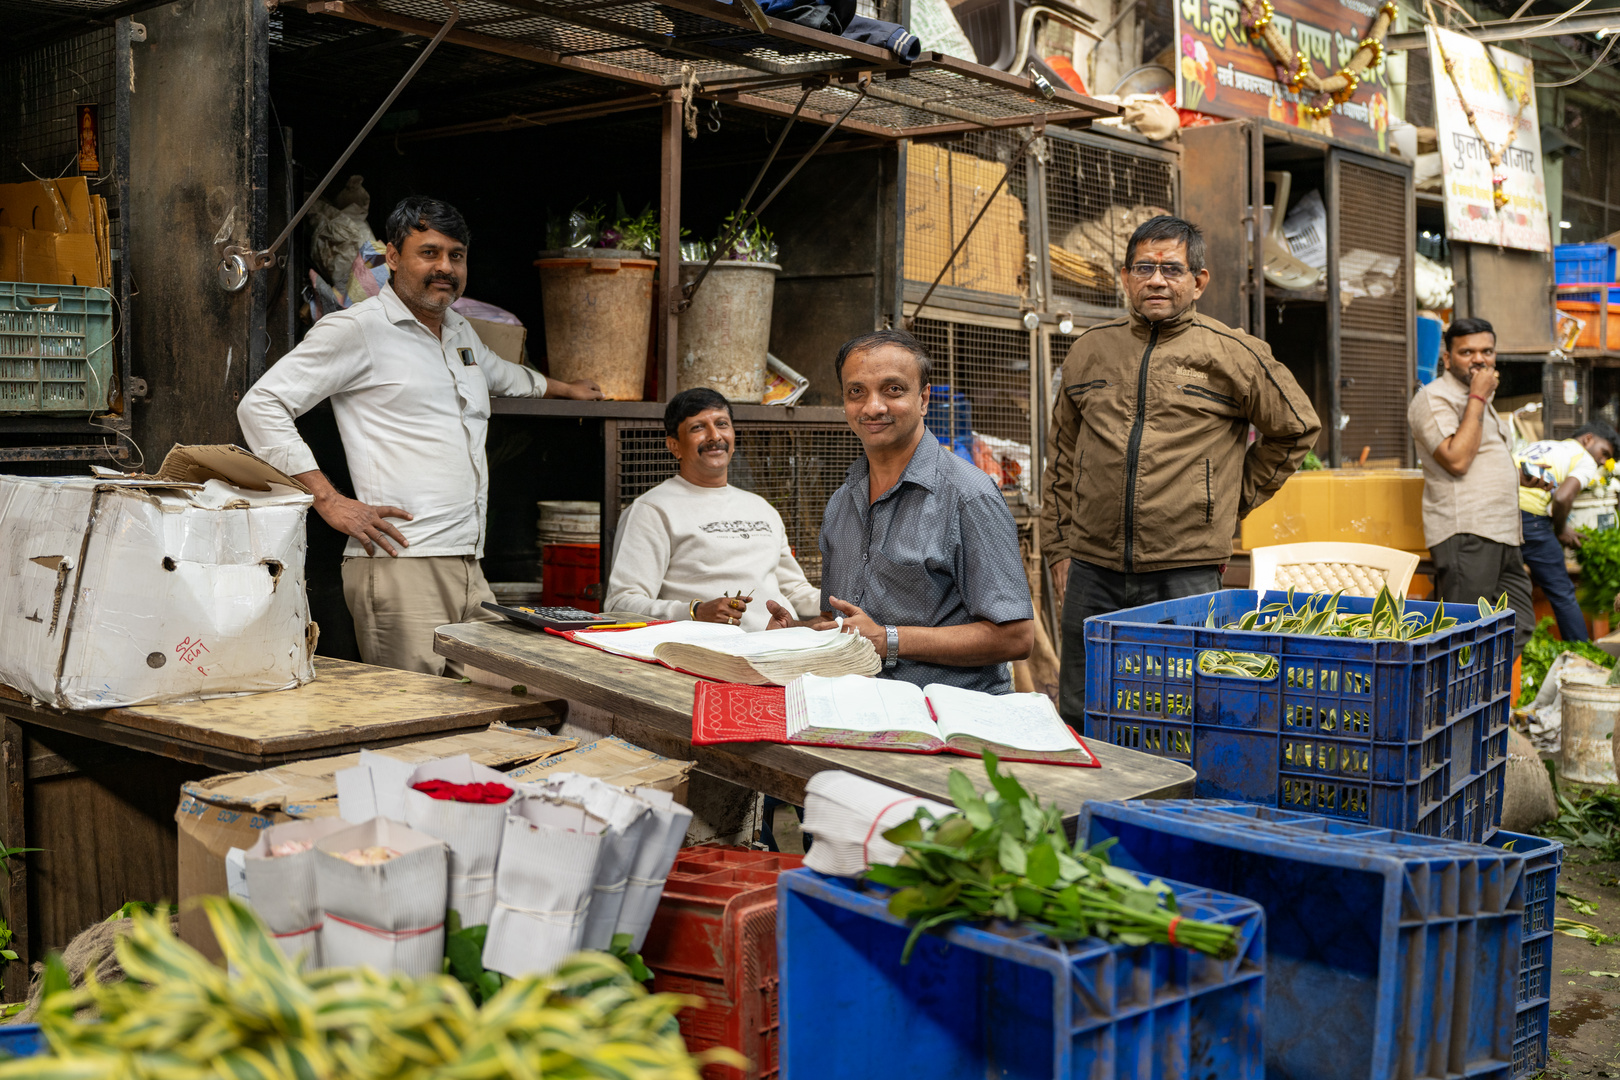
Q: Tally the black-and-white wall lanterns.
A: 0